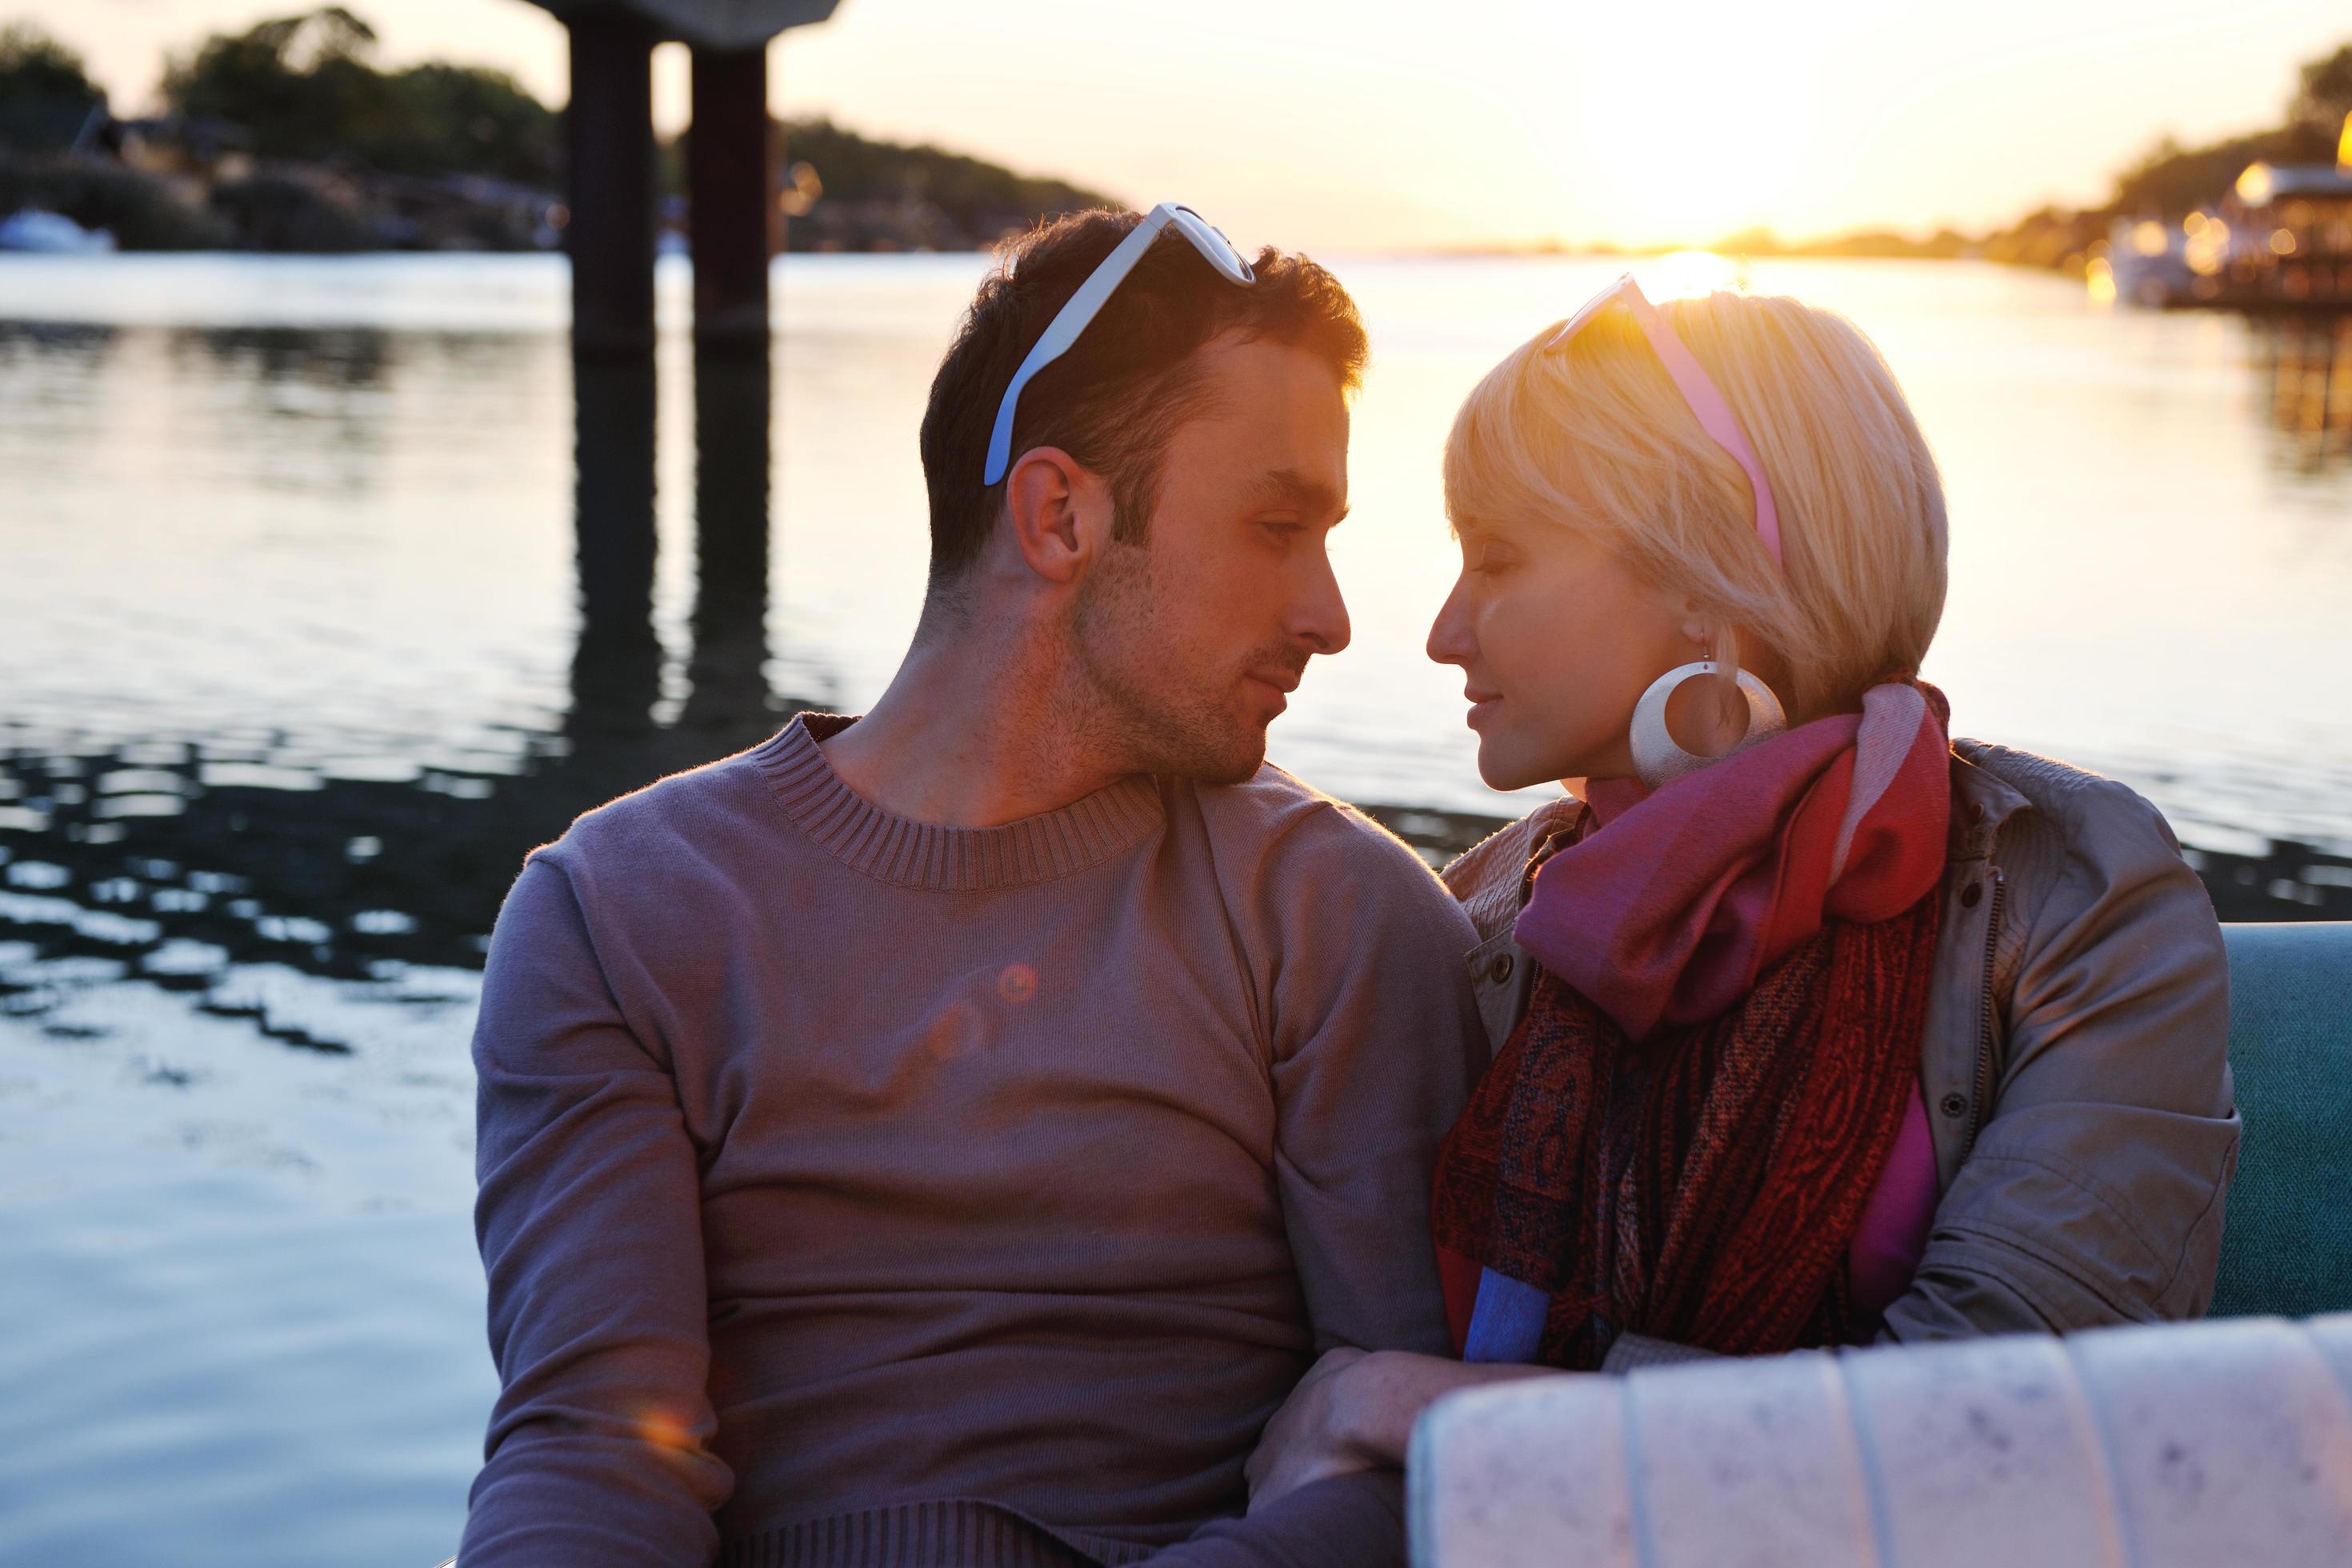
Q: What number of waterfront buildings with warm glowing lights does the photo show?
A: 1